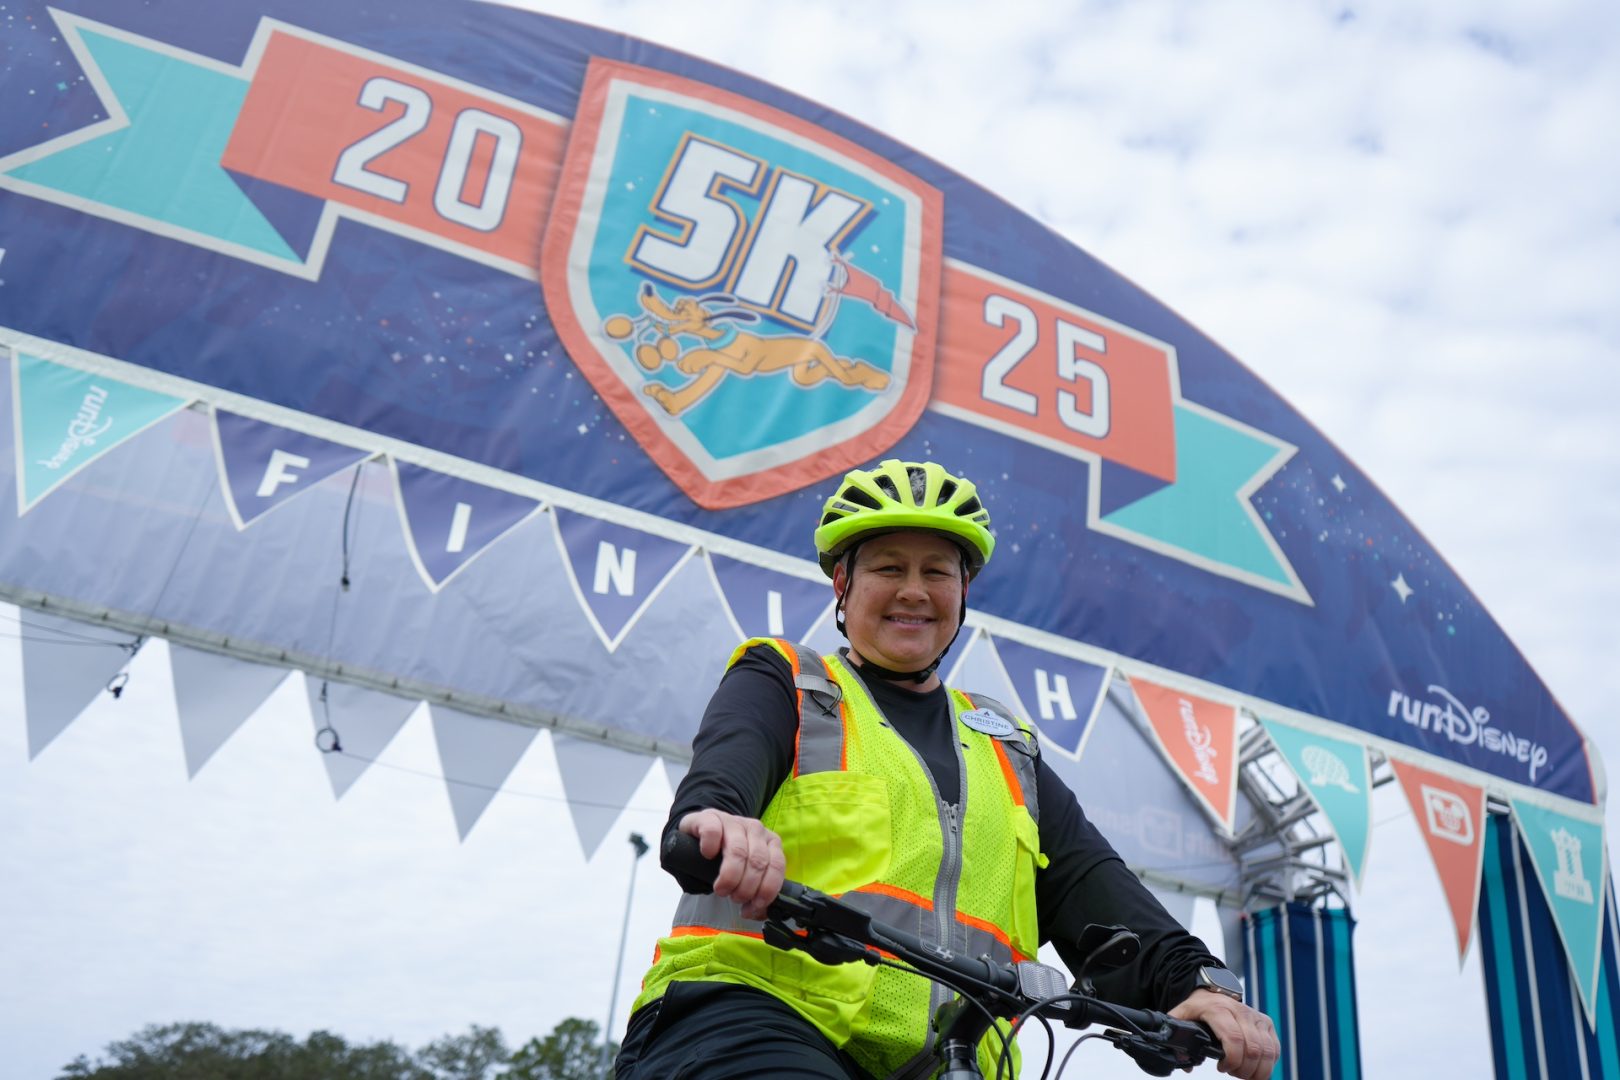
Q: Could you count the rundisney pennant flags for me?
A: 2